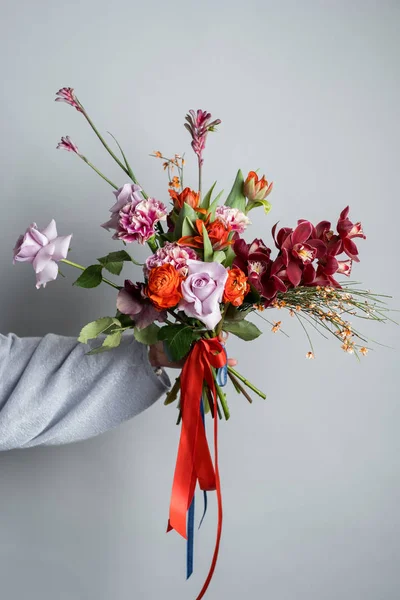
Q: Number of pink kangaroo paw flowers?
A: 3